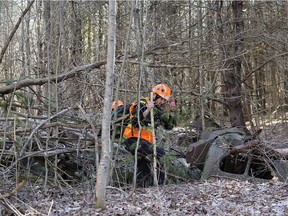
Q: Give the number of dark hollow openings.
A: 2